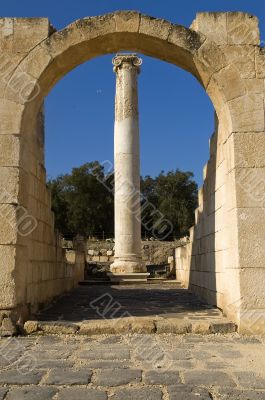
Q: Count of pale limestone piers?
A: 2